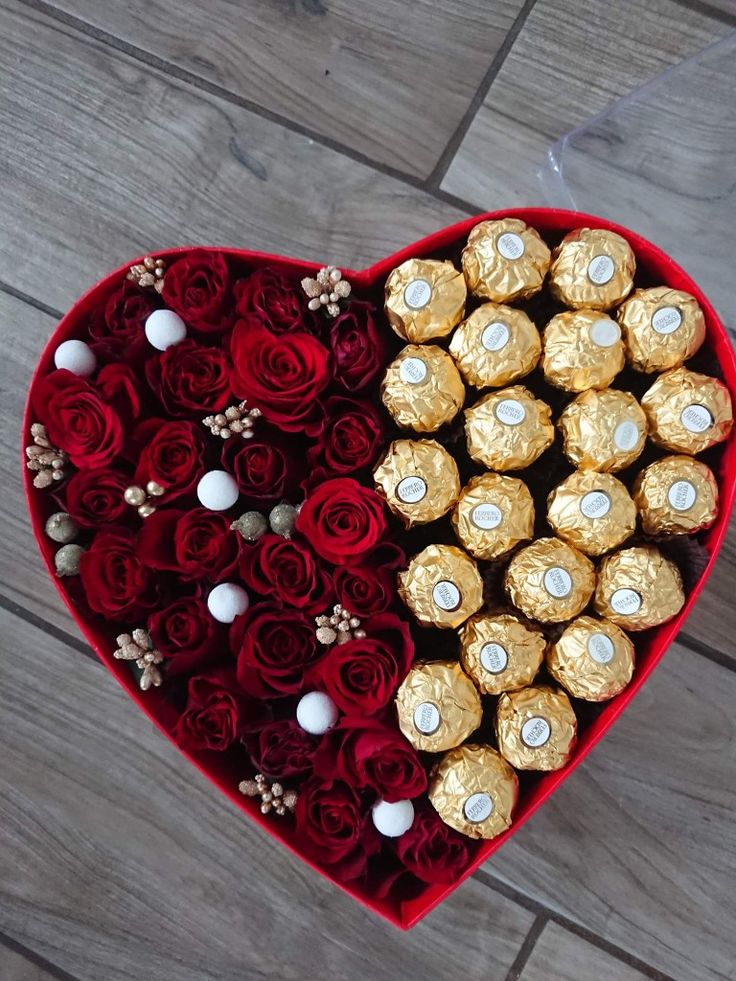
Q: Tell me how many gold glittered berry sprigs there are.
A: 7